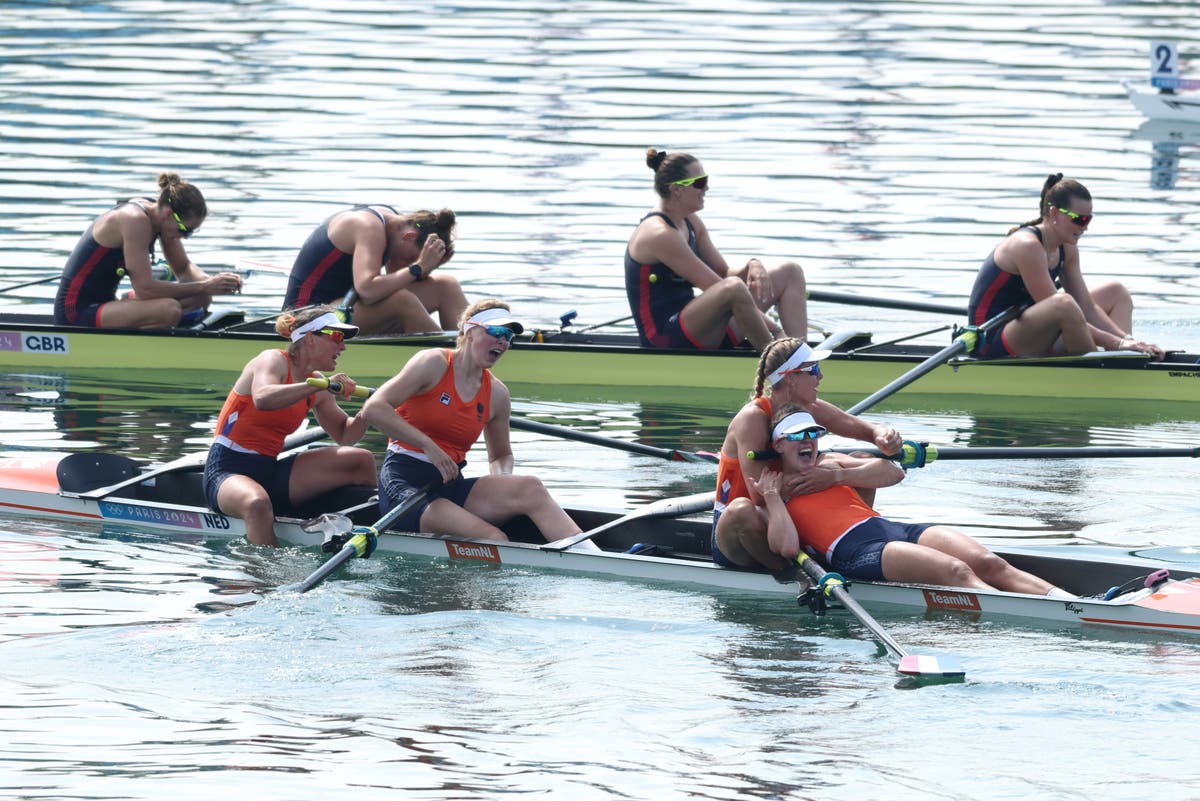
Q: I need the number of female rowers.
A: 8